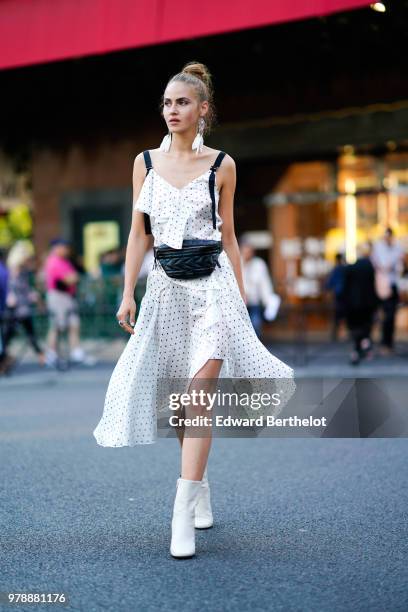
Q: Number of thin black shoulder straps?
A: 2